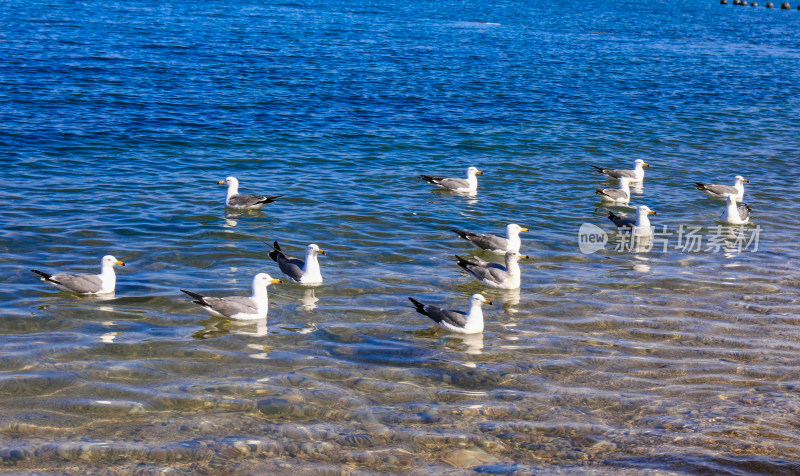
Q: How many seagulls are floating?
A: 13